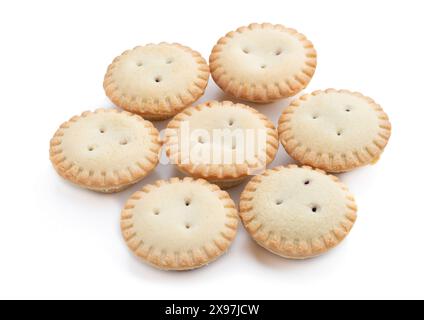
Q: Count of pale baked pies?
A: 7